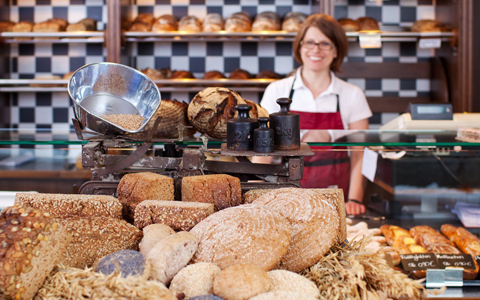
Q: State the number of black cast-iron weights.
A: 3